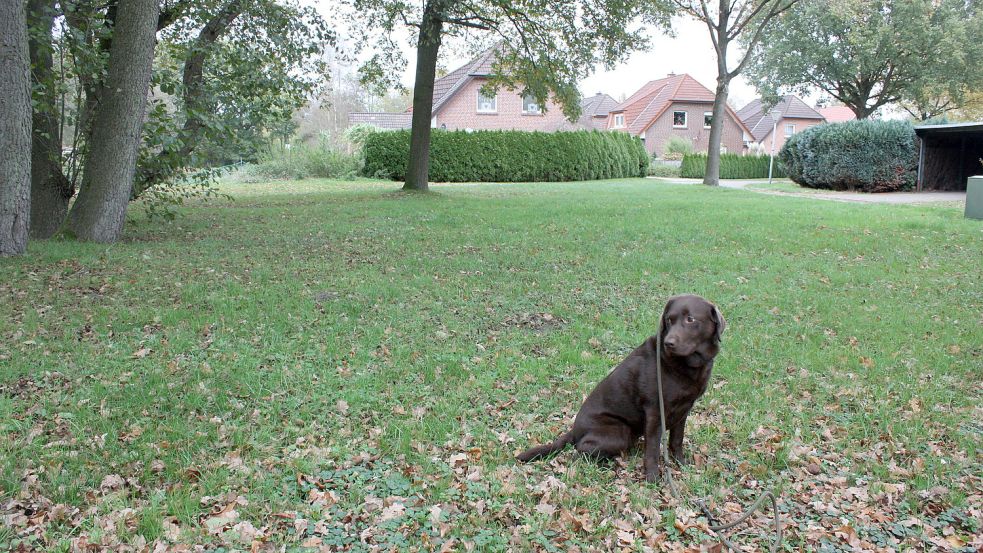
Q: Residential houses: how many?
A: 5